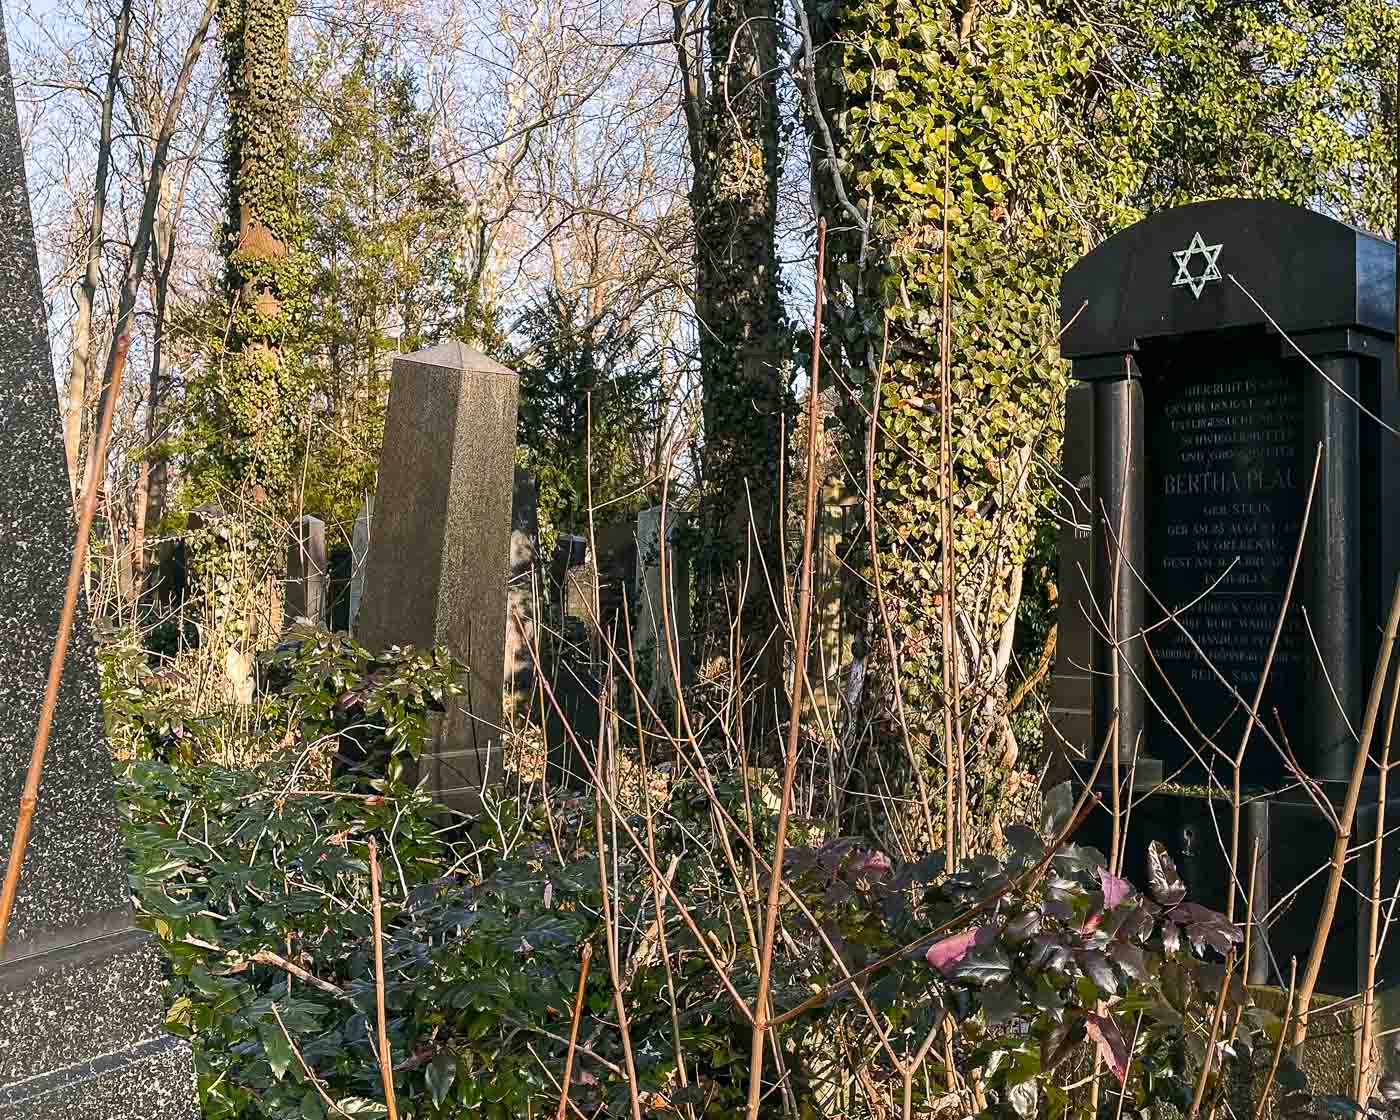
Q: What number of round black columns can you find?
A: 2